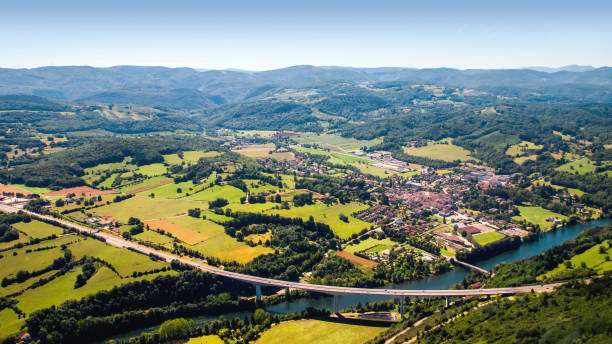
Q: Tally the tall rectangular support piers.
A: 4